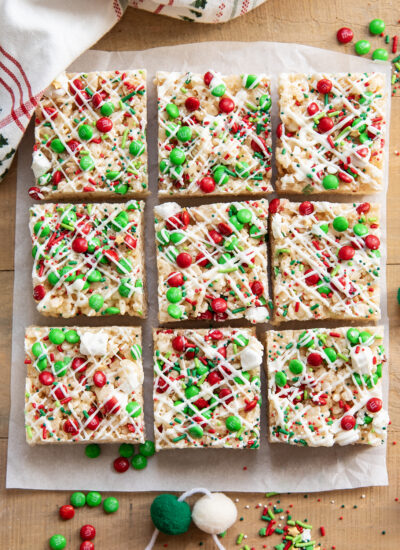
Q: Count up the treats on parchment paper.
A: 9